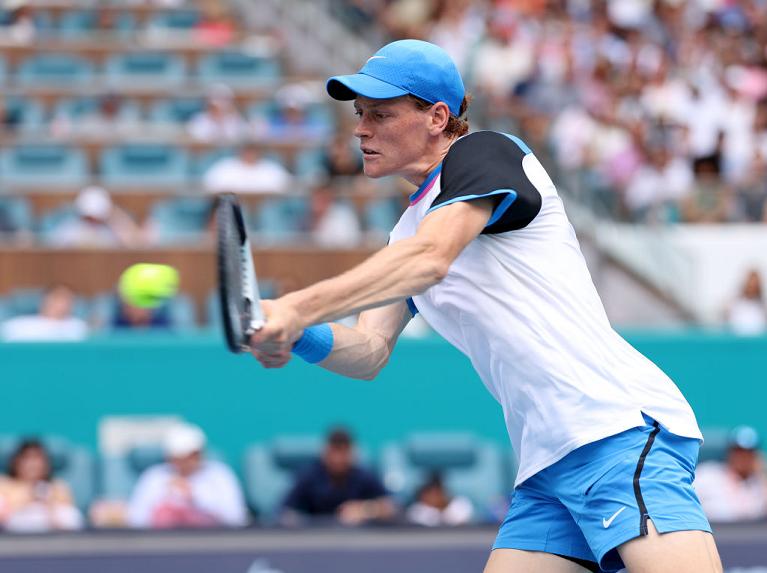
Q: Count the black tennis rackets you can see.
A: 1